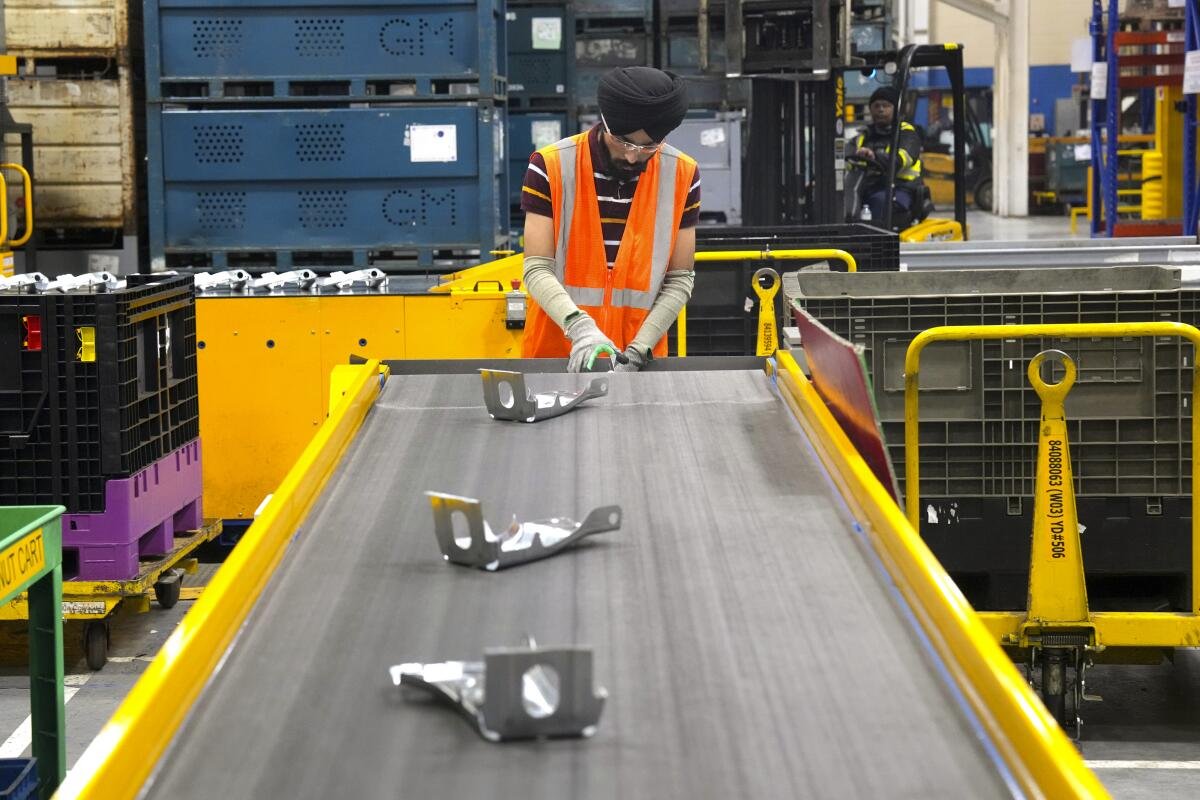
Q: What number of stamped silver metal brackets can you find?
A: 3